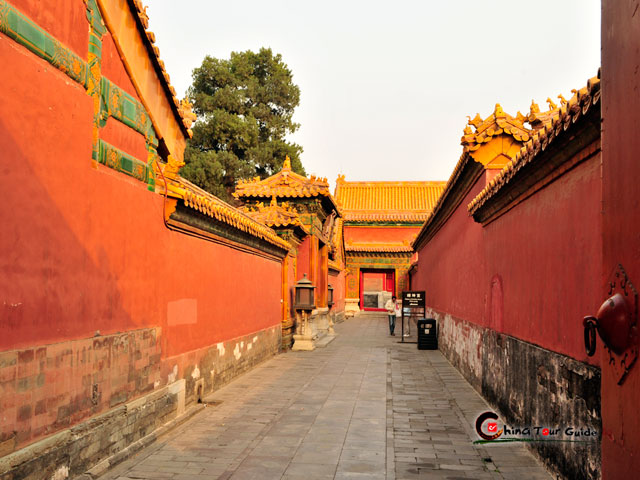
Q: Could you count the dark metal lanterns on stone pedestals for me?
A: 2